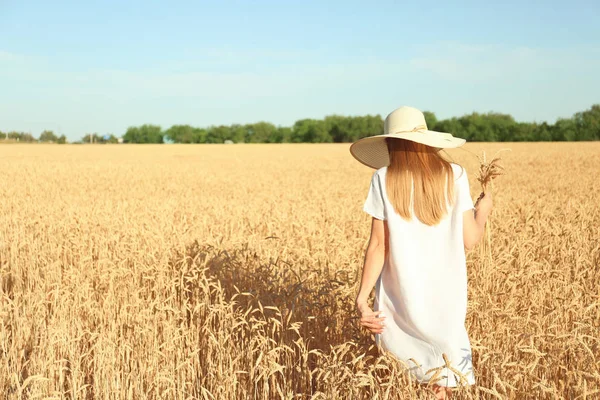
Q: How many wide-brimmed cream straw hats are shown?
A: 1